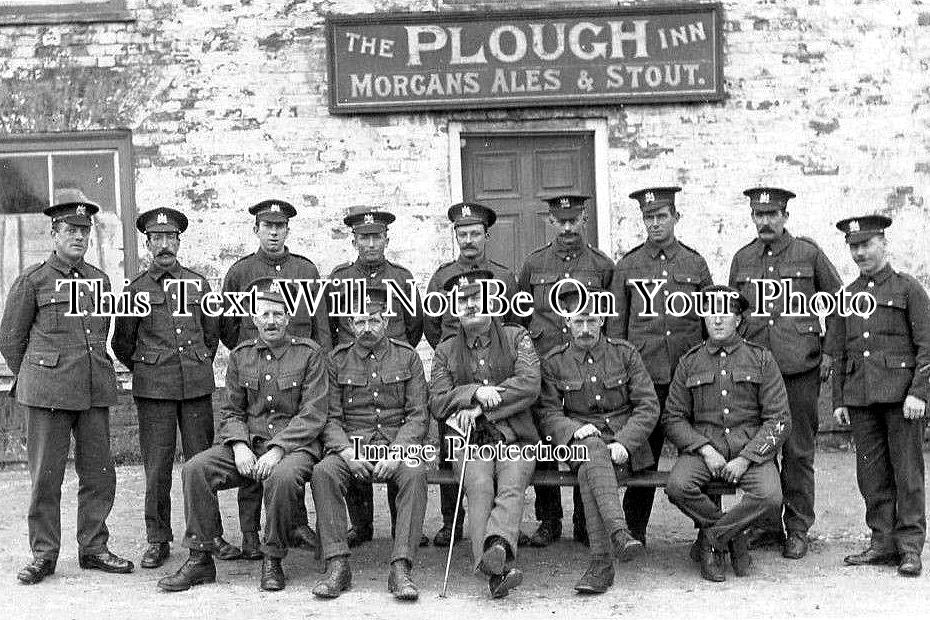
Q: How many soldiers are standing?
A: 9